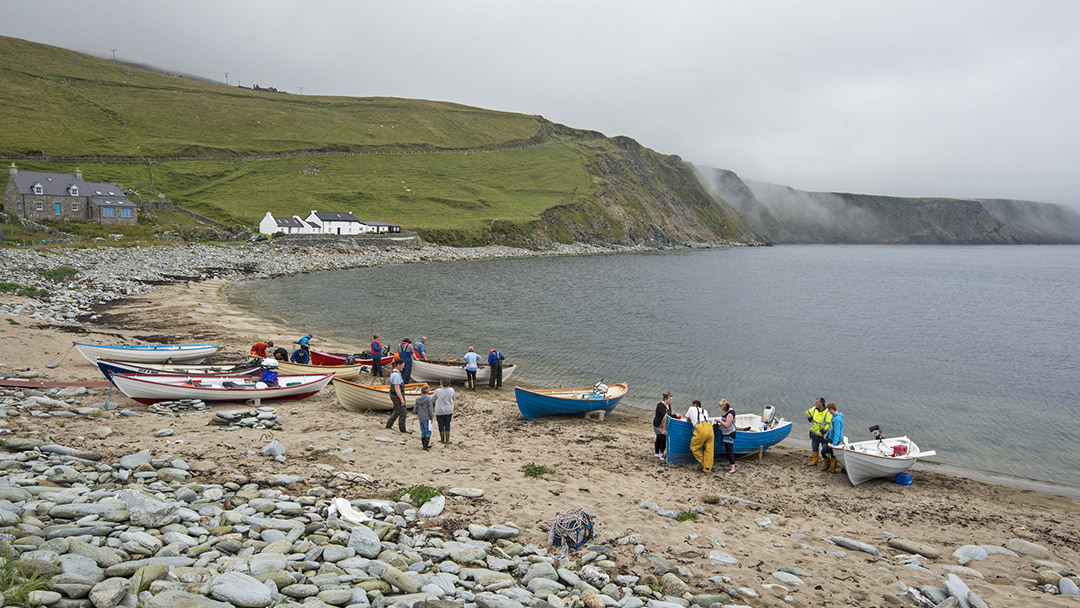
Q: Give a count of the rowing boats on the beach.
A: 10